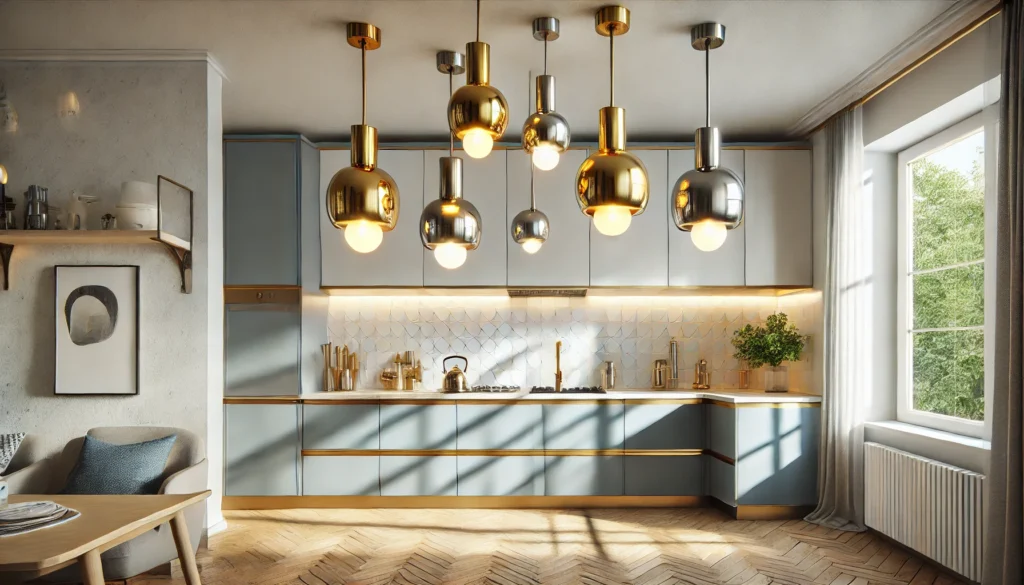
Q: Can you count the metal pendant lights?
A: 7